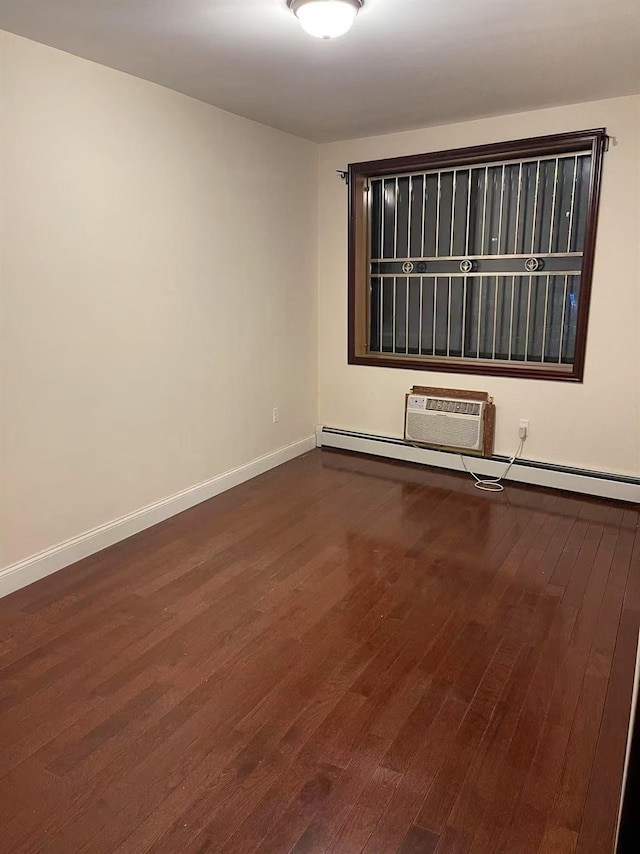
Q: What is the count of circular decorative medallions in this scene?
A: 3